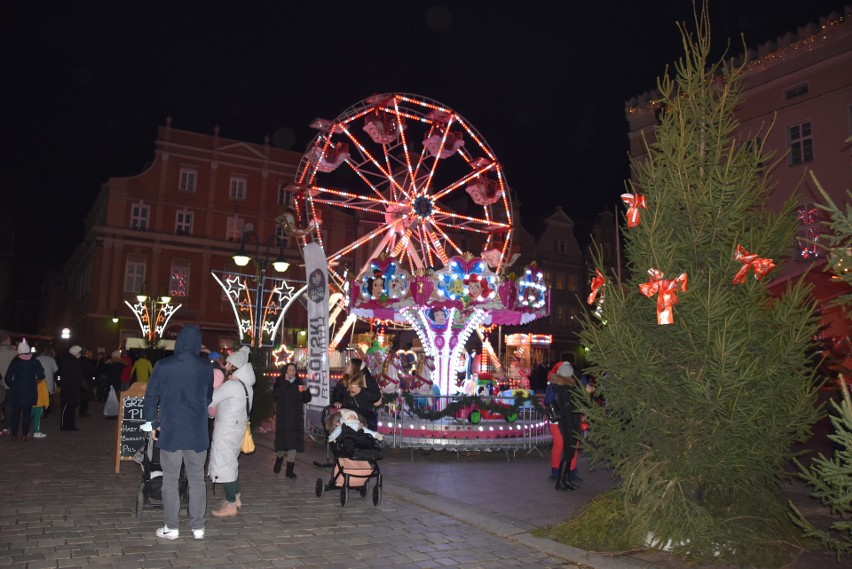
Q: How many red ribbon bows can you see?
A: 4